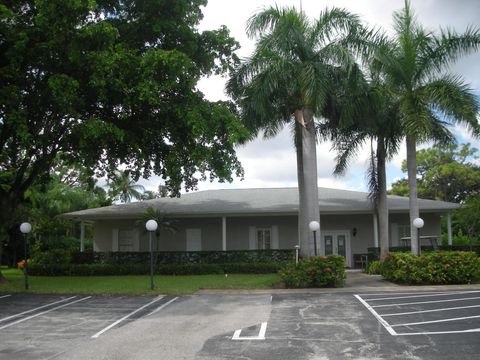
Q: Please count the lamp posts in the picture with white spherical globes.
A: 4